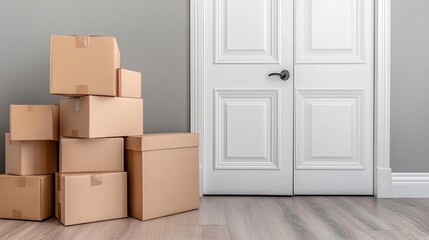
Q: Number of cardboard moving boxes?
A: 9